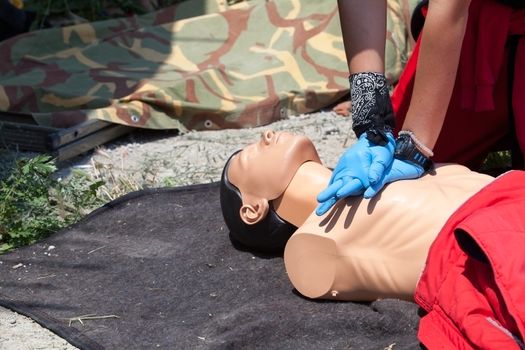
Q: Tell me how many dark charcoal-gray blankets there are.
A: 1